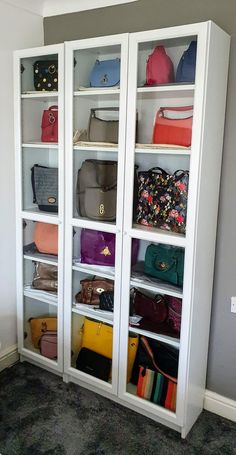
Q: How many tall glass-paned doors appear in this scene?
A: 3